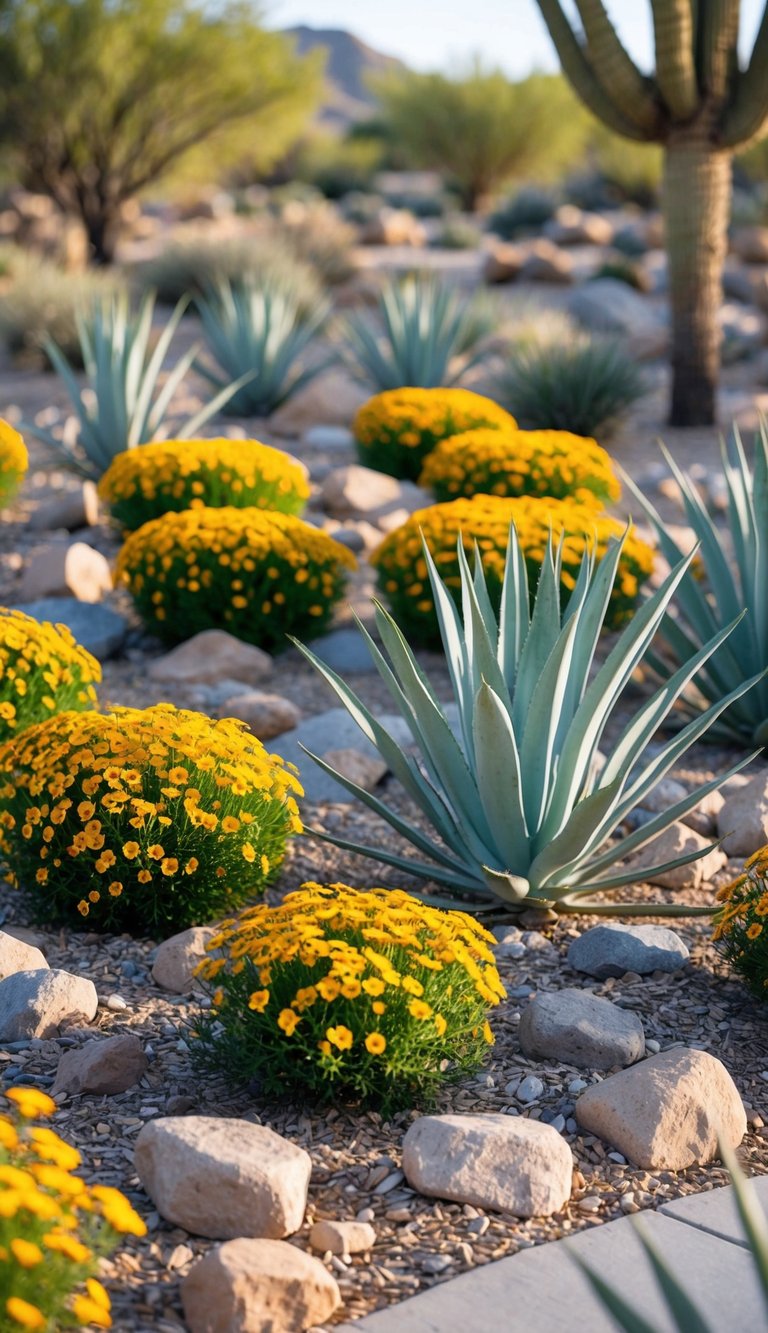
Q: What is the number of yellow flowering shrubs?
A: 11